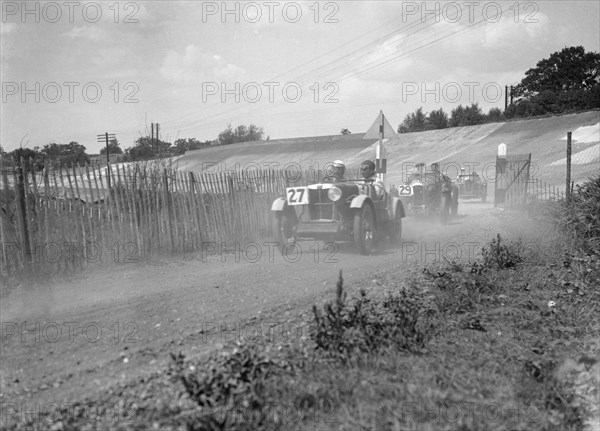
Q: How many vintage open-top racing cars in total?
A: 3